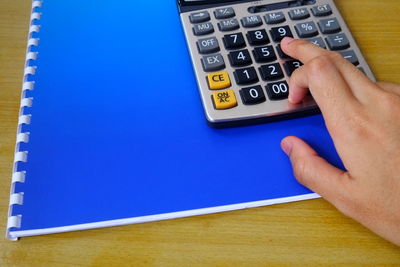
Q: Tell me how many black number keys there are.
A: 11